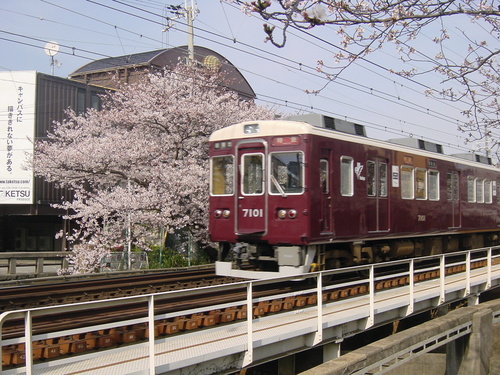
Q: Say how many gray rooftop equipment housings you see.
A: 3